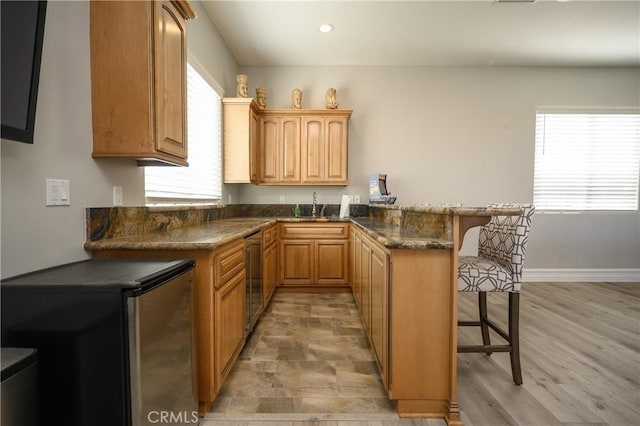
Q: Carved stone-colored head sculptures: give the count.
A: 4